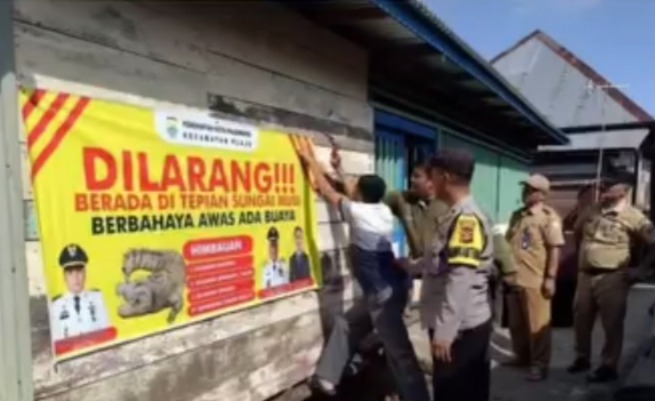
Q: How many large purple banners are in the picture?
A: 0